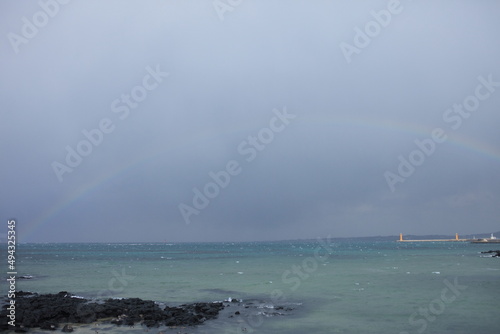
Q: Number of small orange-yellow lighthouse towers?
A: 2